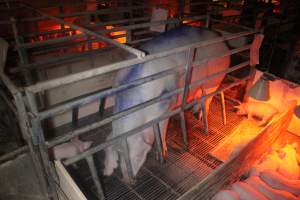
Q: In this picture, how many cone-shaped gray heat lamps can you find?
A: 1